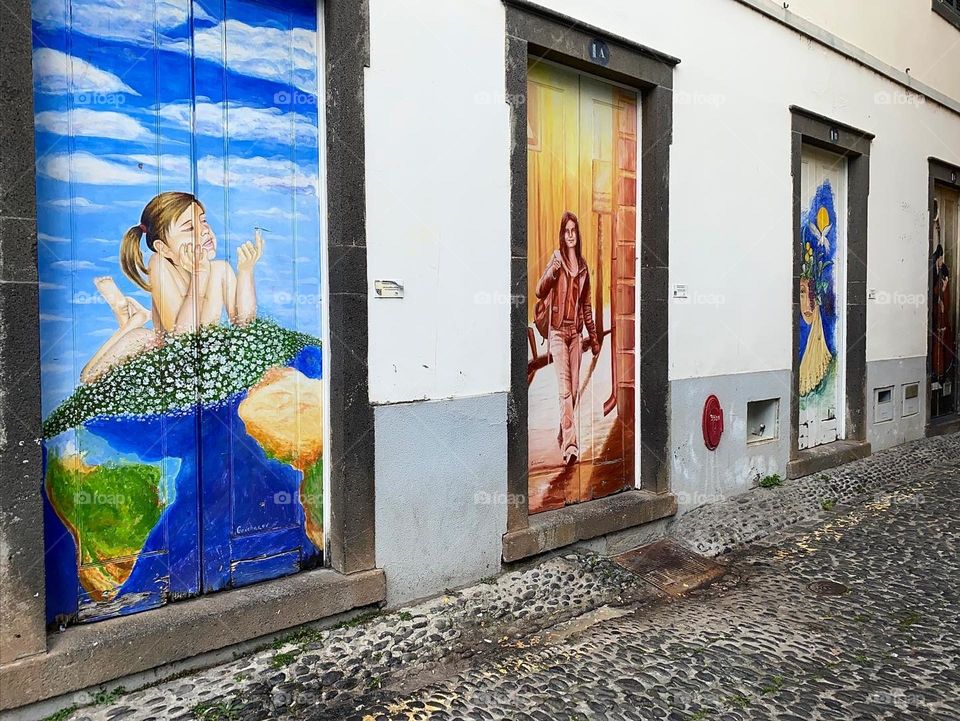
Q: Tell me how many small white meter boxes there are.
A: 2